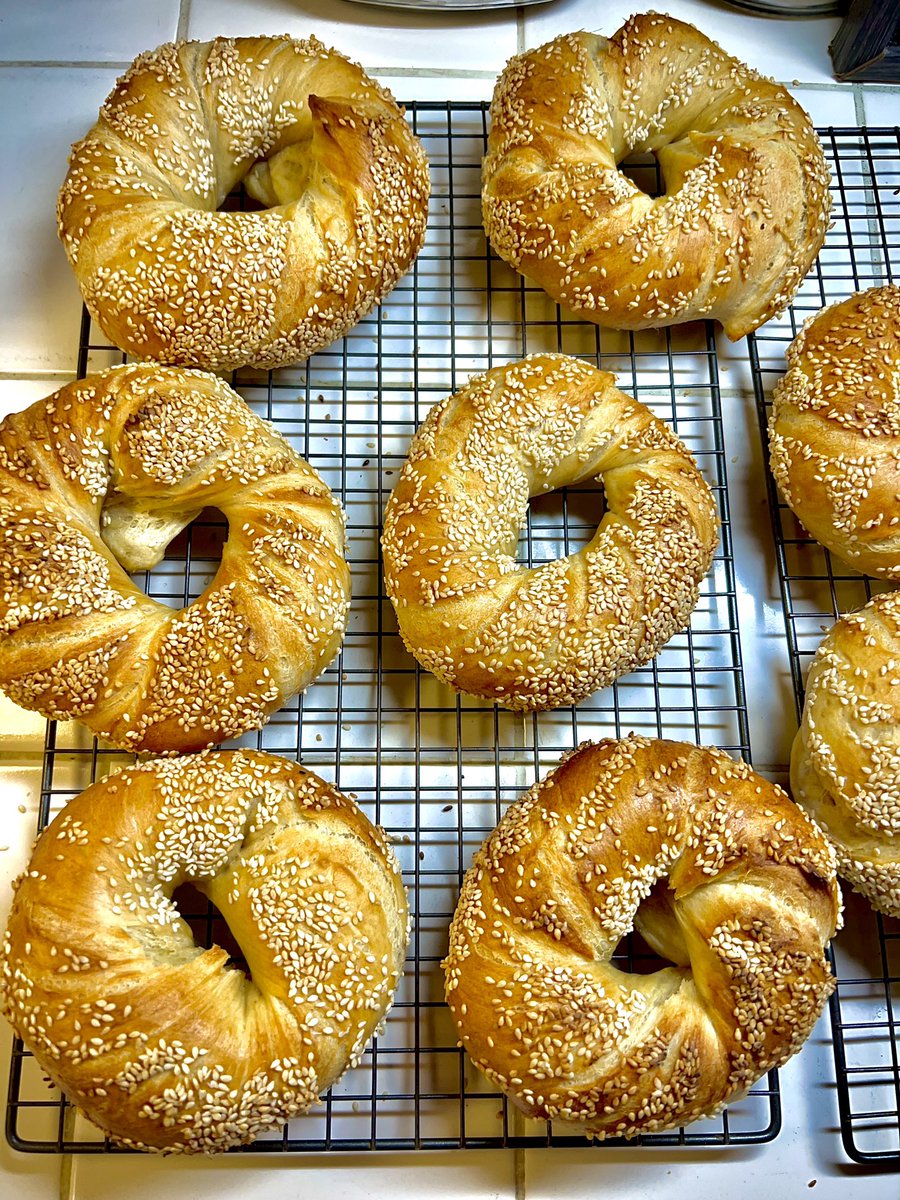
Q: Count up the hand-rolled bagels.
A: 8